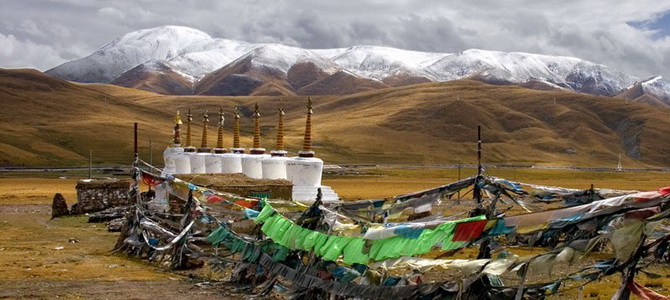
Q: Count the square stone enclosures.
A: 1